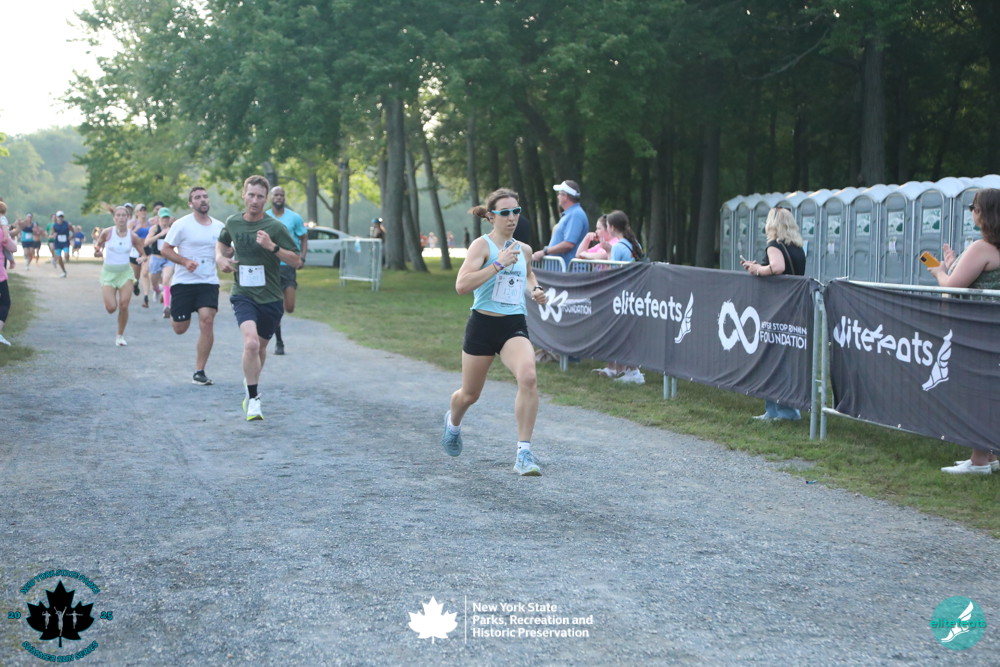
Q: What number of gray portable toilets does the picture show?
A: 10